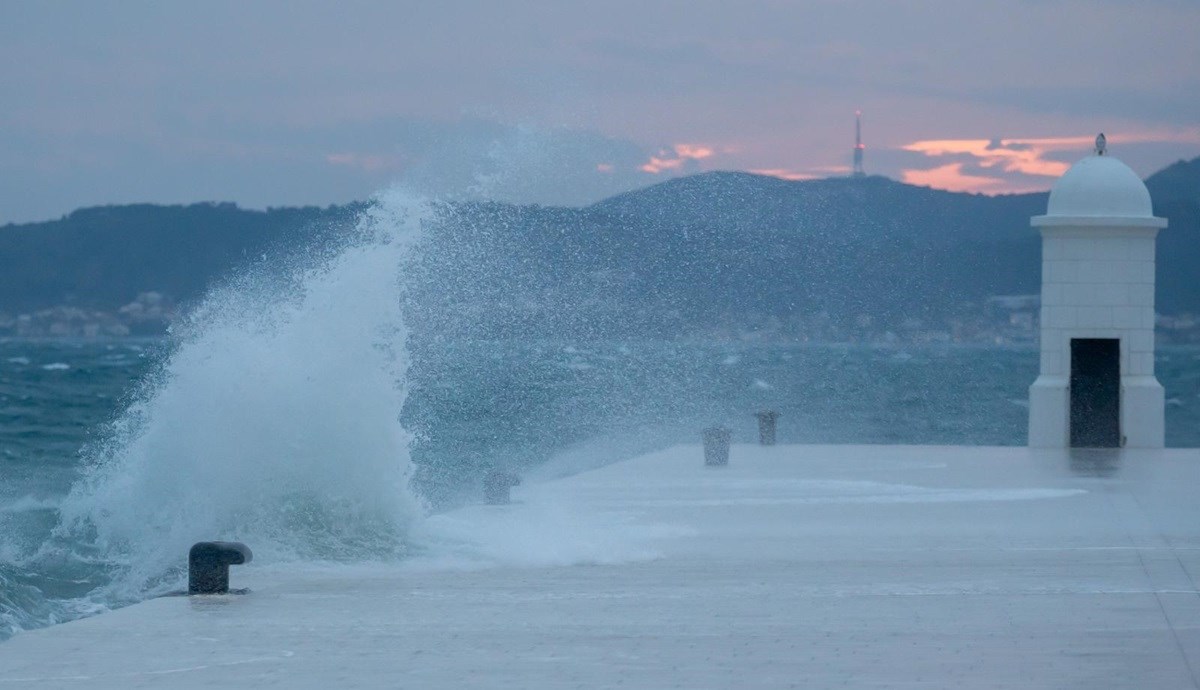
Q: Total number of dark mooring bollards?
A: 4